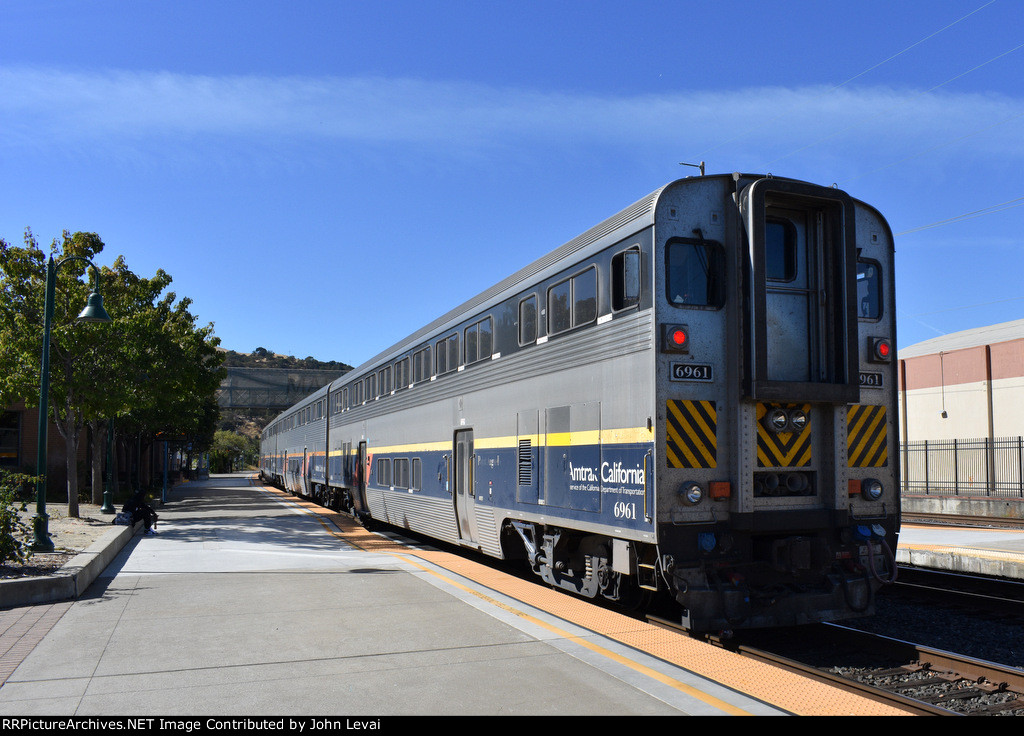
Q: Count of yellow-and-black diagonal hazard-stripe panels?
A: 3